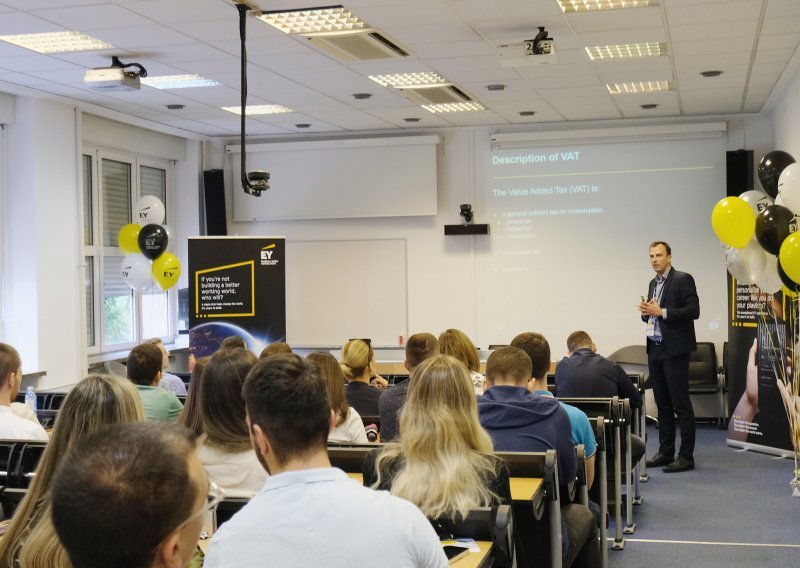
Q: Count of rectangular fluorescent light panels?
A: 9